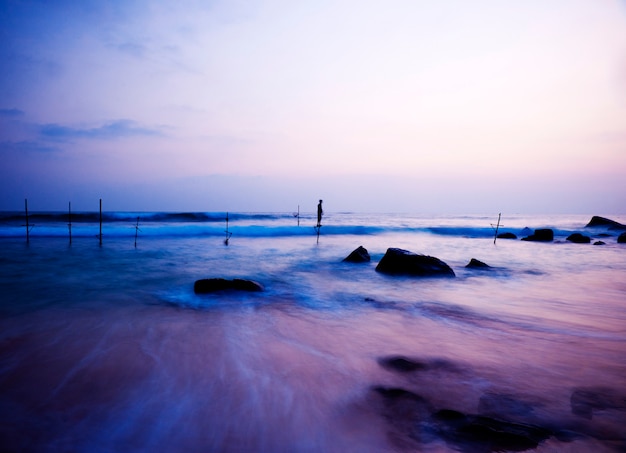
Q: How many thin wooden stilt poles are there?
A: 8